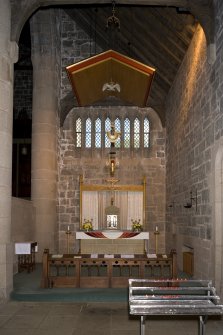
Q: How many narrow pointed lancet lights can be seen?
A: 8